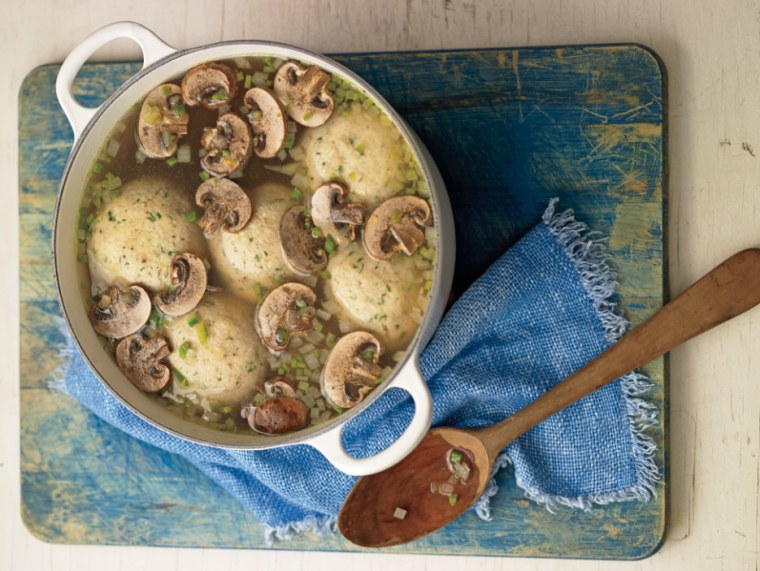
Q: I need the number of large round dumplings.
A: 5